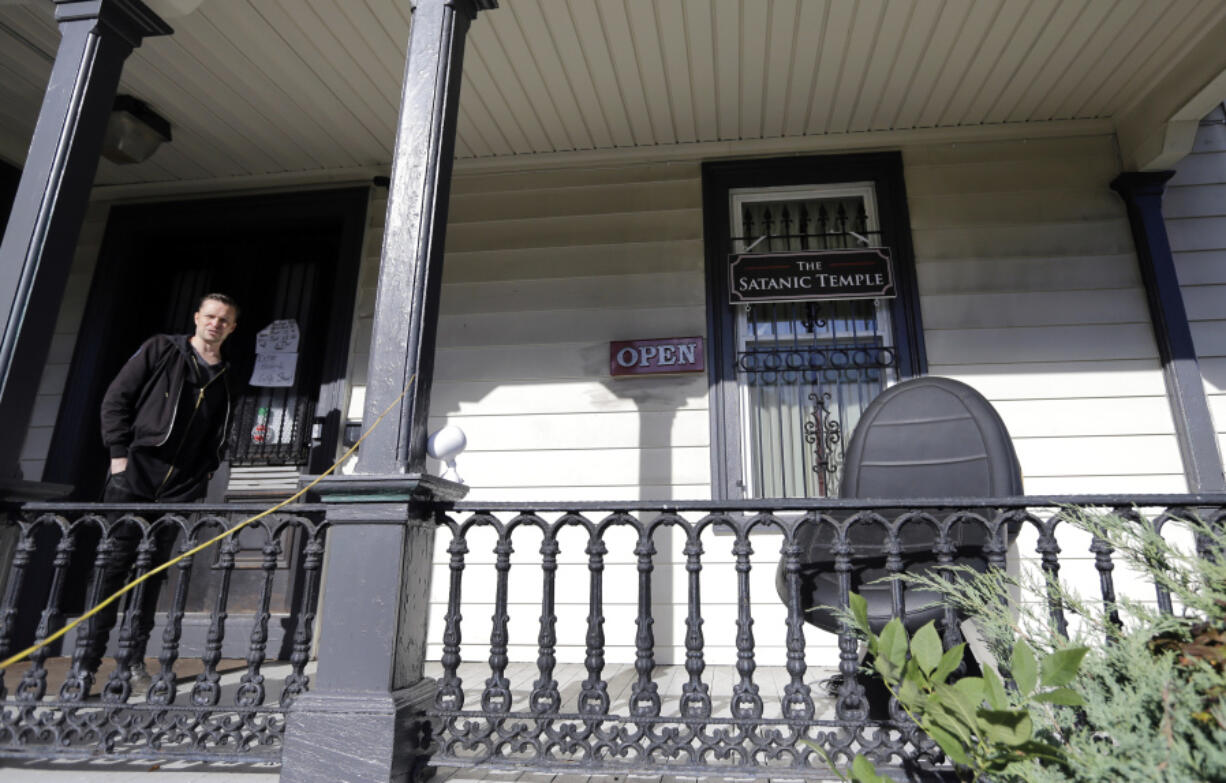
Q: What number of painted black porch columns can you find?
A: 3